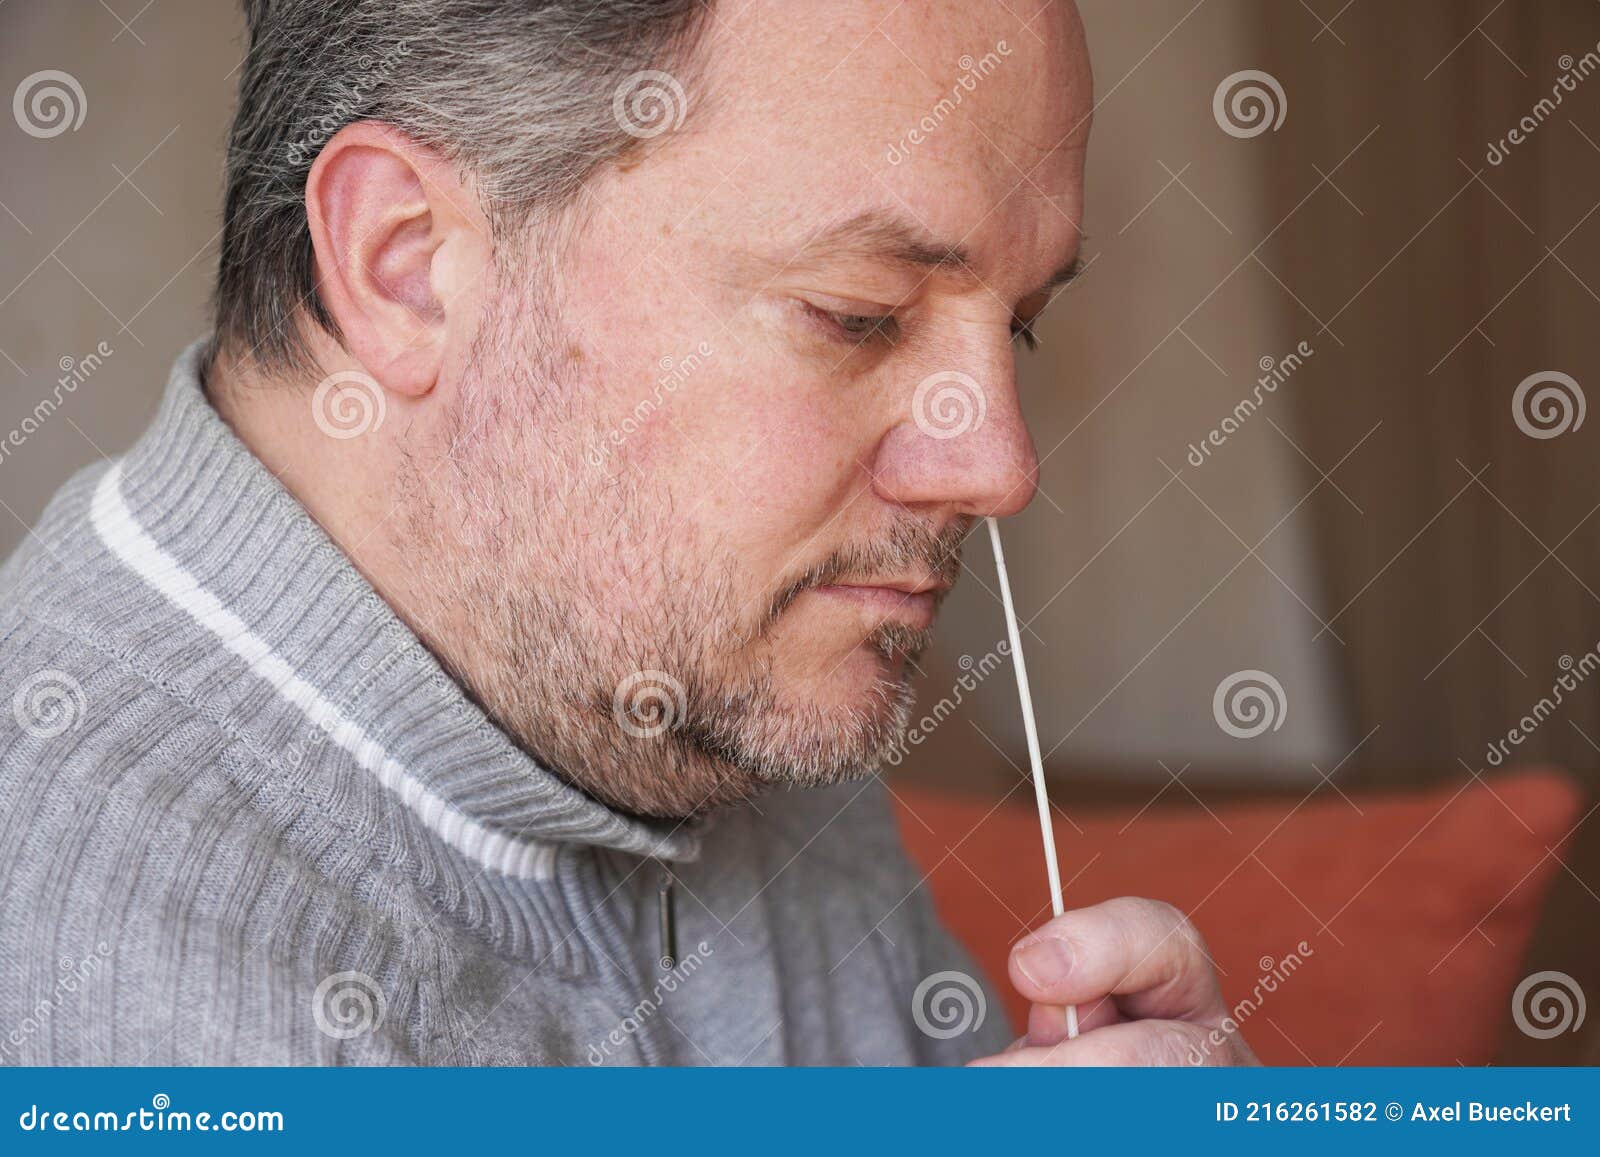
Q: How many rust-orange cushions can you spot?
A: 1